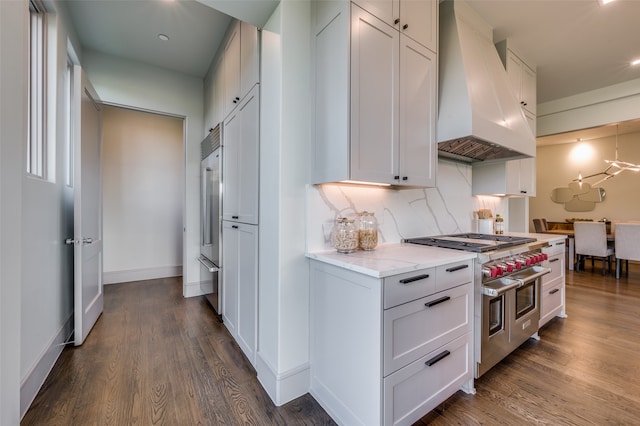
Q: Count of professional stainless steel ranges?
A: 1